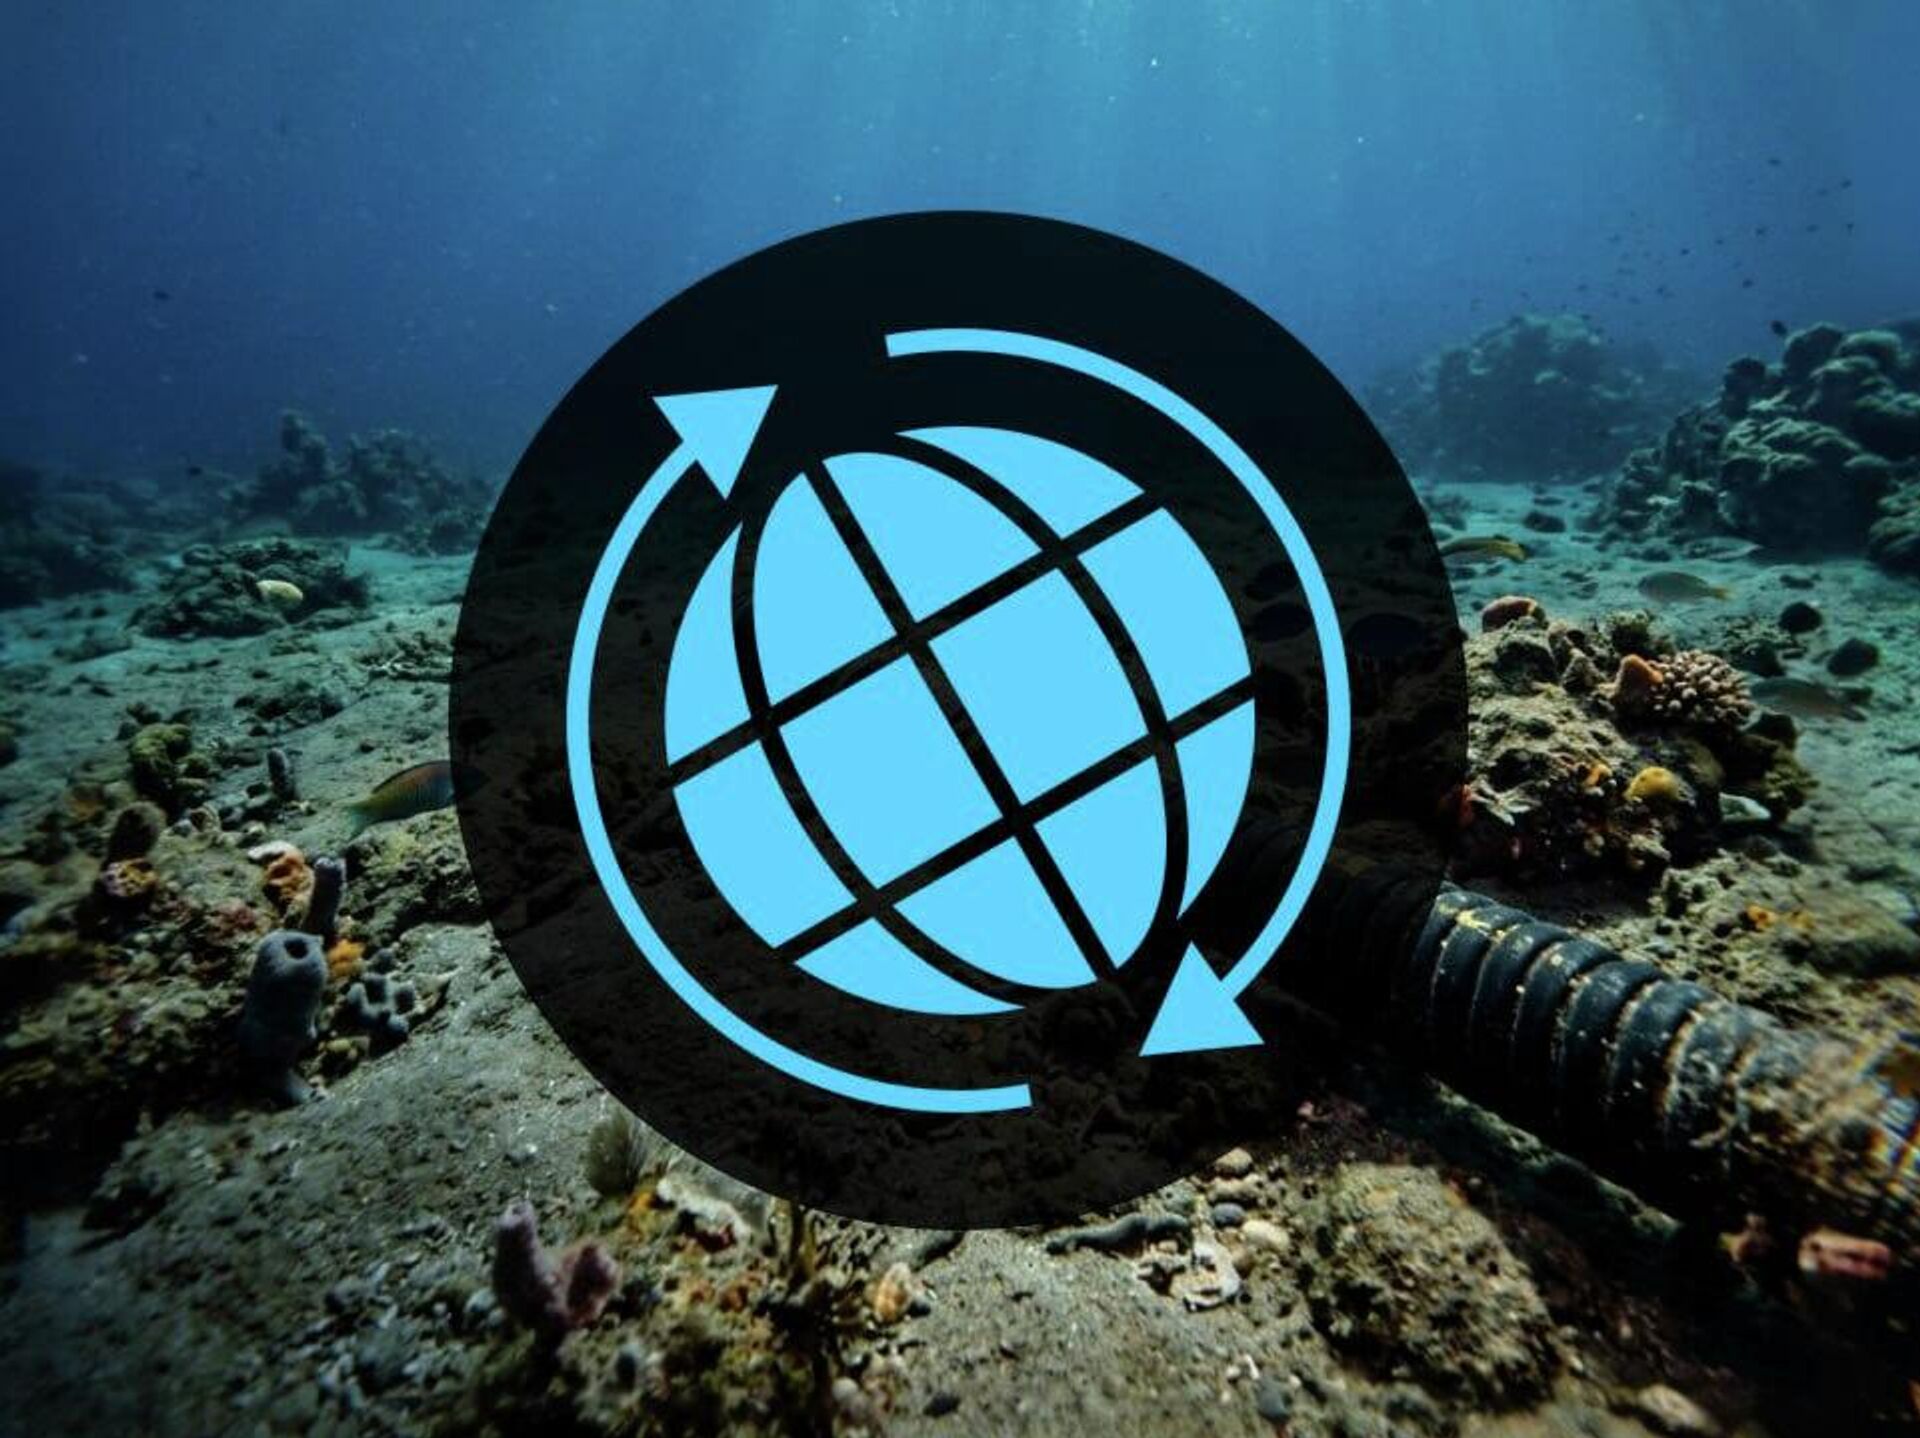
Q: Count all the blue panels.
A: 12